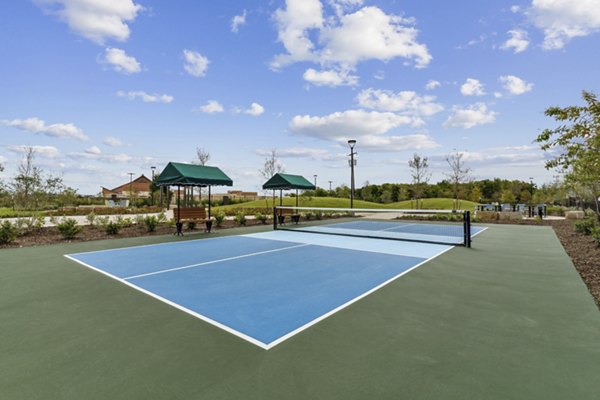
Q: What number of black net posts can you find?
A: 2